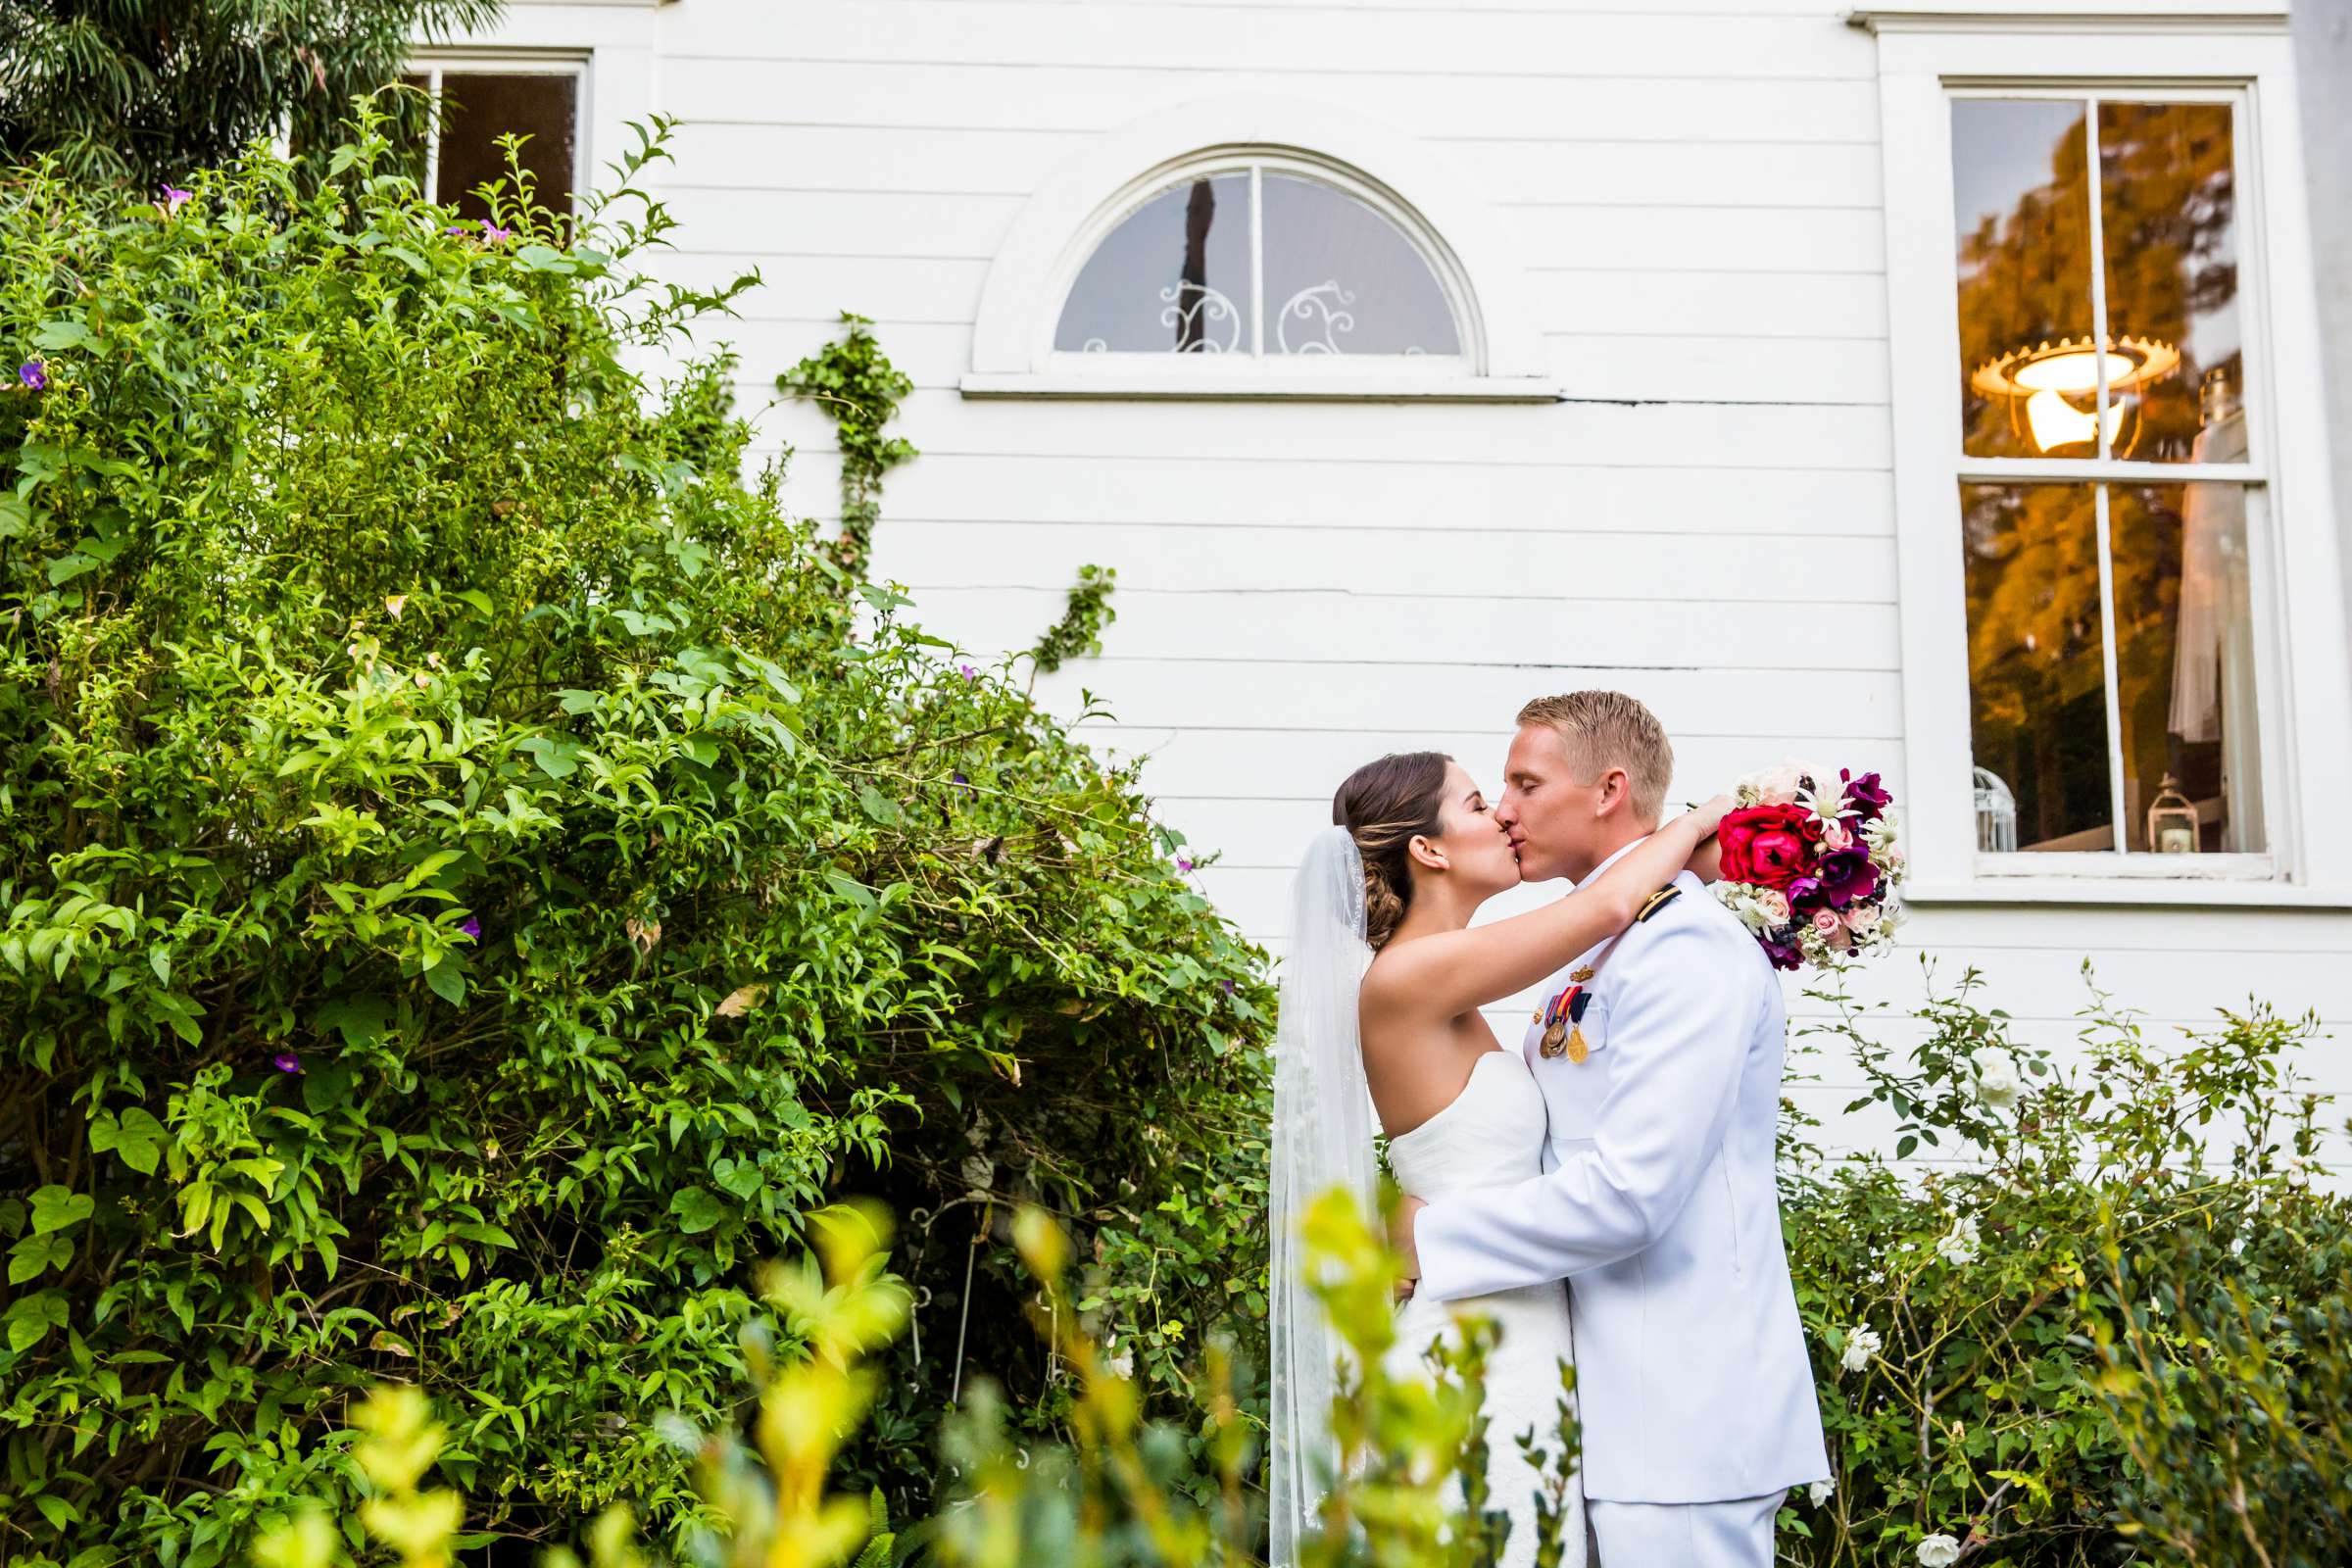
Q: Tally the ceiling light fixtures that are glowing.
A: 1